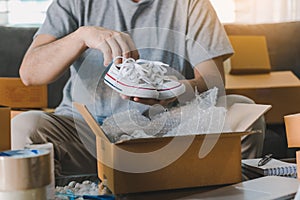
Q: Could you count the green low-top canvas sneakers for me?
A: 0